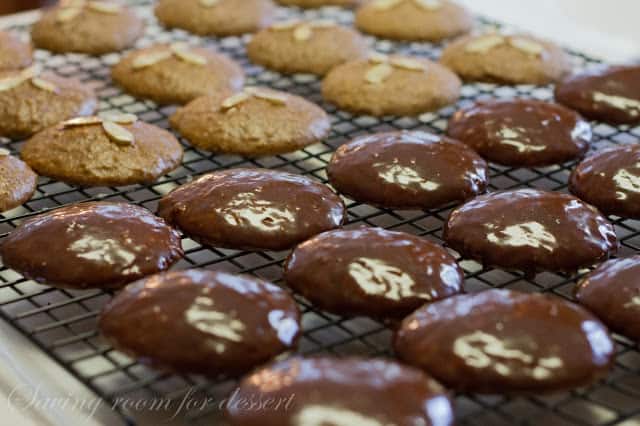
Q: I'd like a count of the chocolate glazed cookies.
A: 12